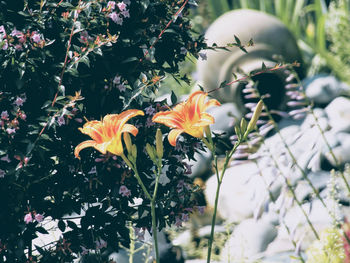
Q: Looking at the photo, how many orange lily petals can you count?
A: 12